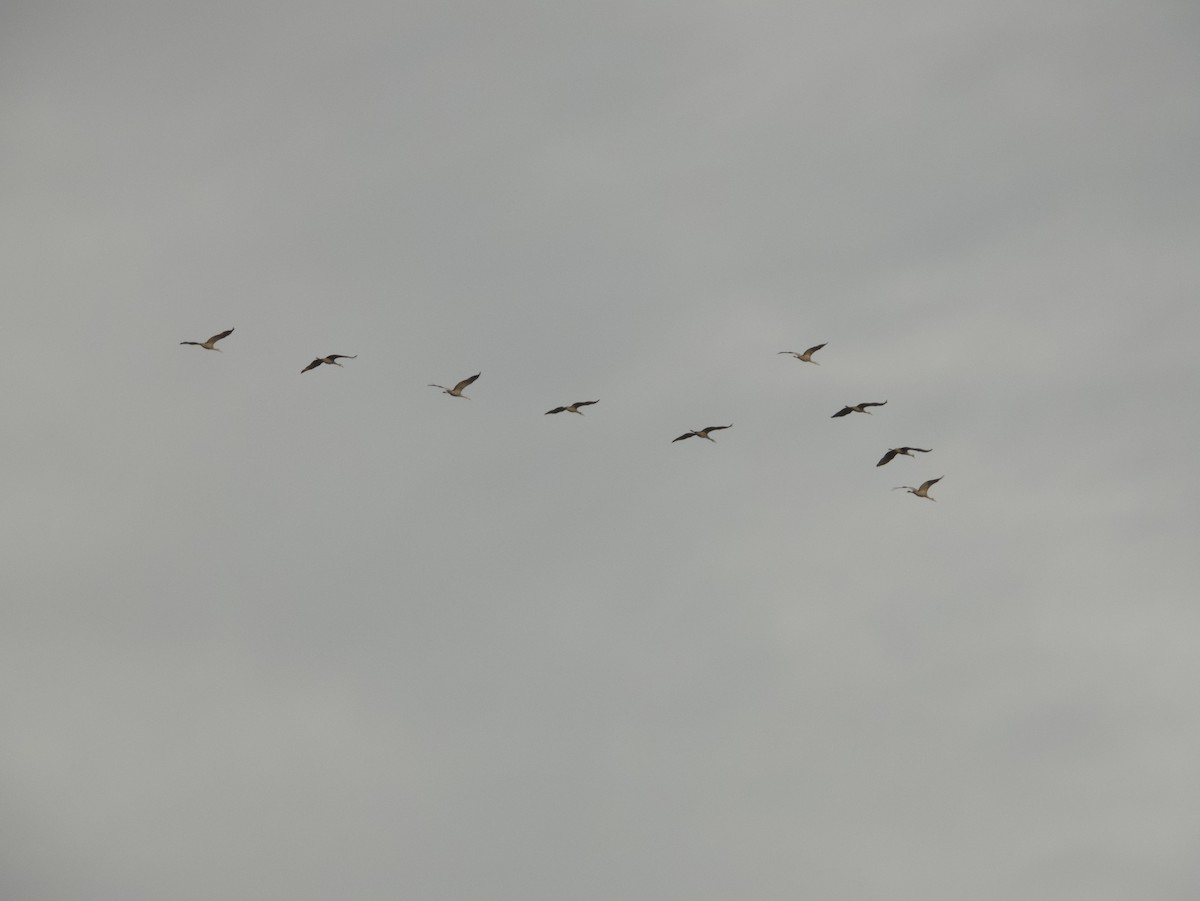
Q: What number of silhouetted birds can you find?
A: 9